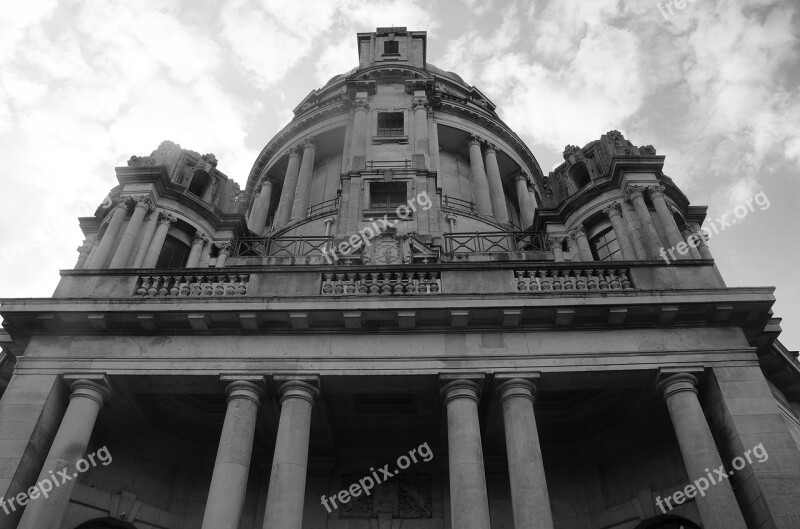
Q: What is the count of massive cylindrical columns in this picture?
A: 6